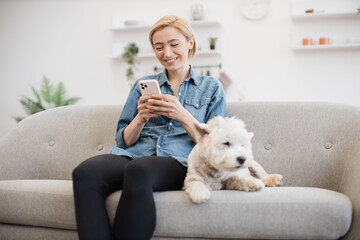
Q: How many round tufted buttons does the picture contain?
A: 4